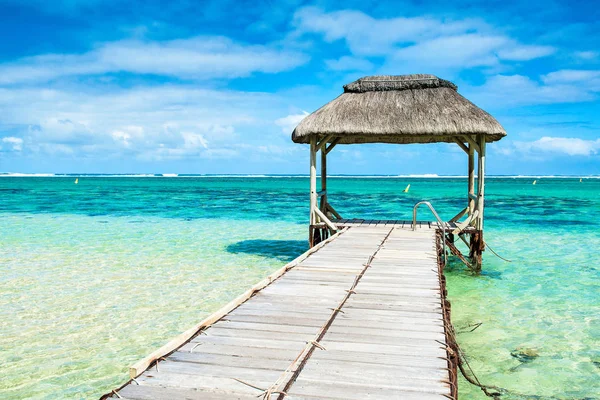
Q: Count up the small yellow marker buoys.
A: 4